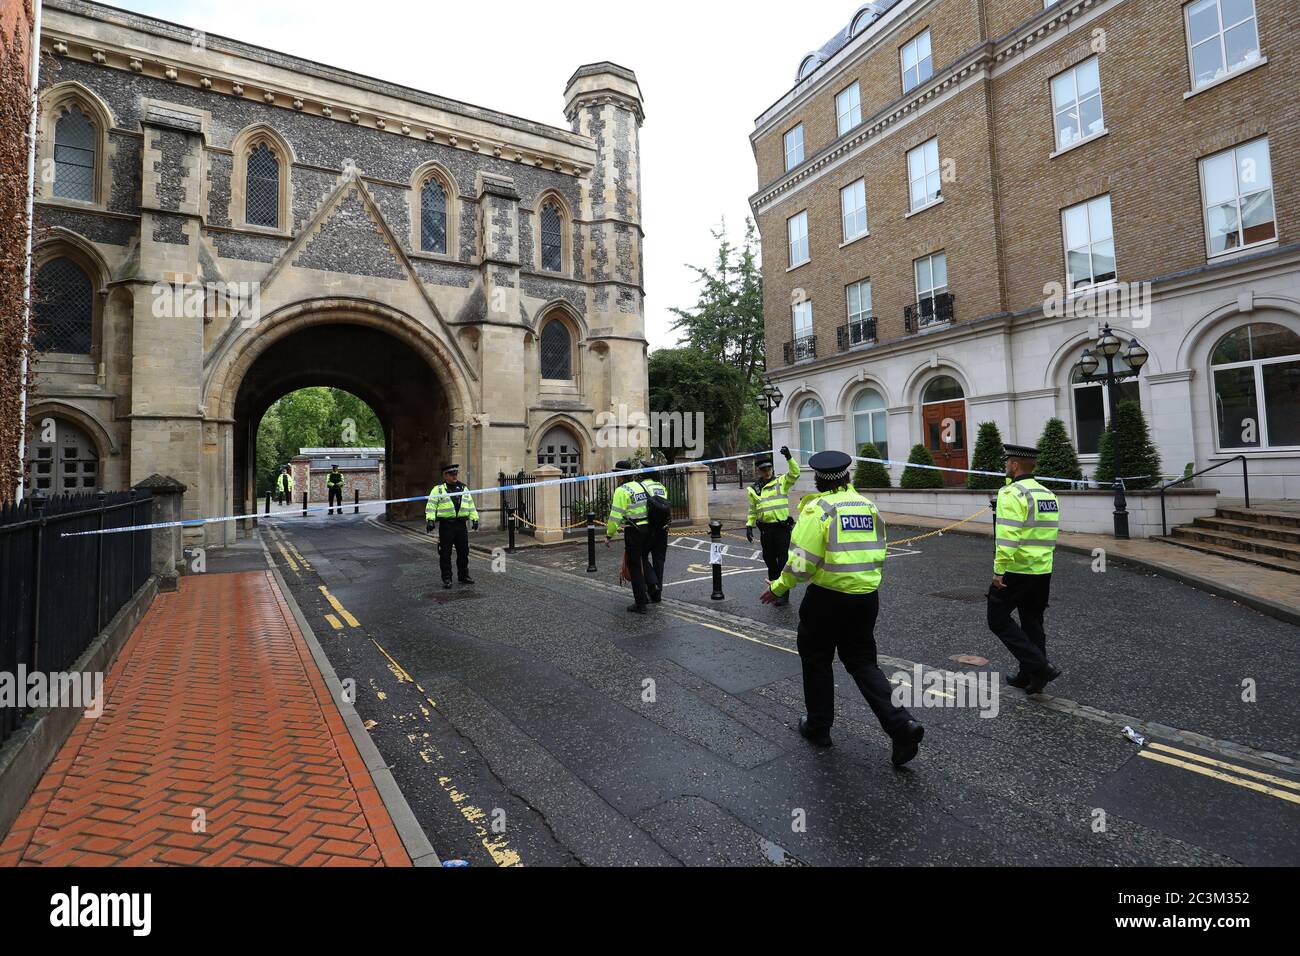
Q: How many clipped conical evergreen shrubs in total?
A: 5